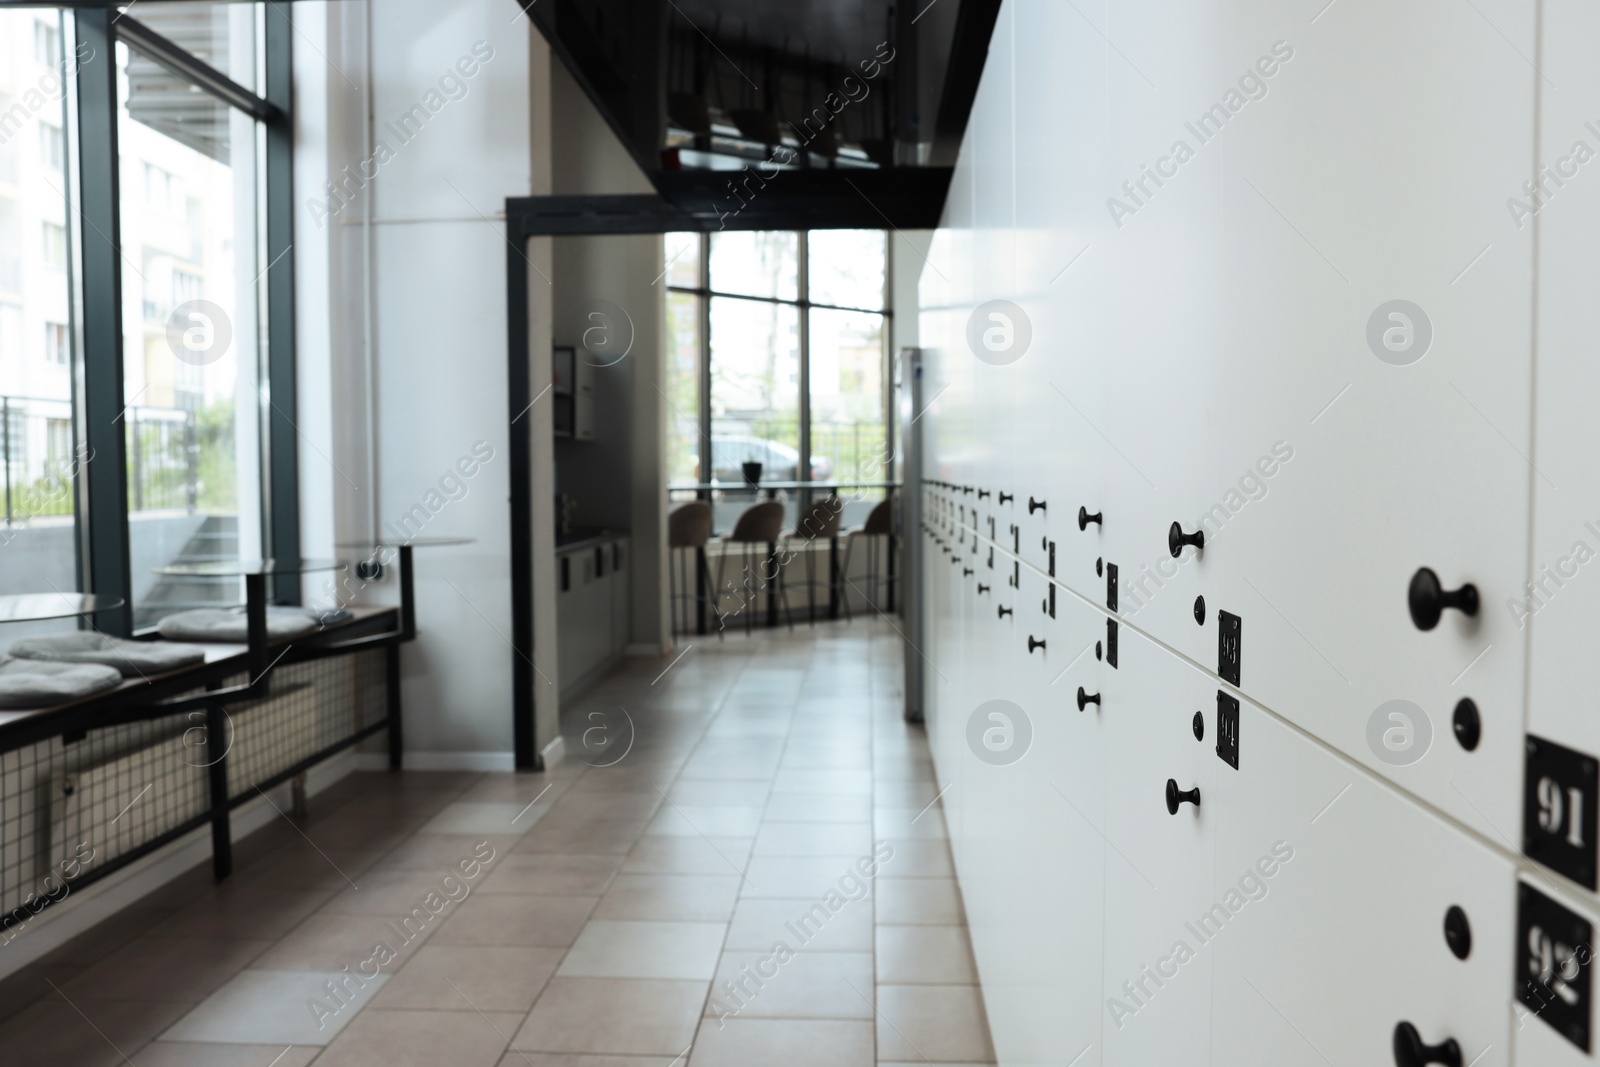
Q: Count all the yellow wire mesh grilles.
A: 0